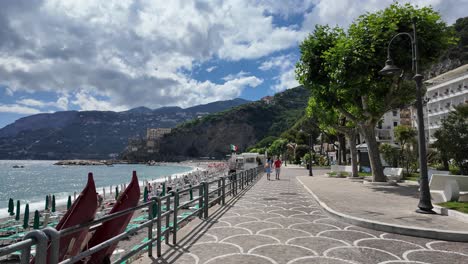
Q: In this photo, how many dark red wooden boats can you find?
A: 2